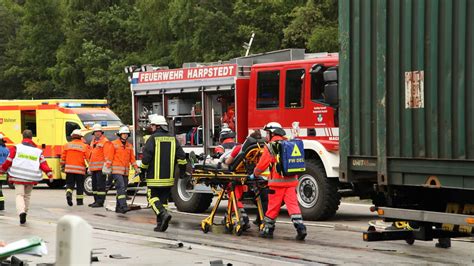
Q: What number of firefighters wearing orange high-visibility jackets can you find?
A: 3